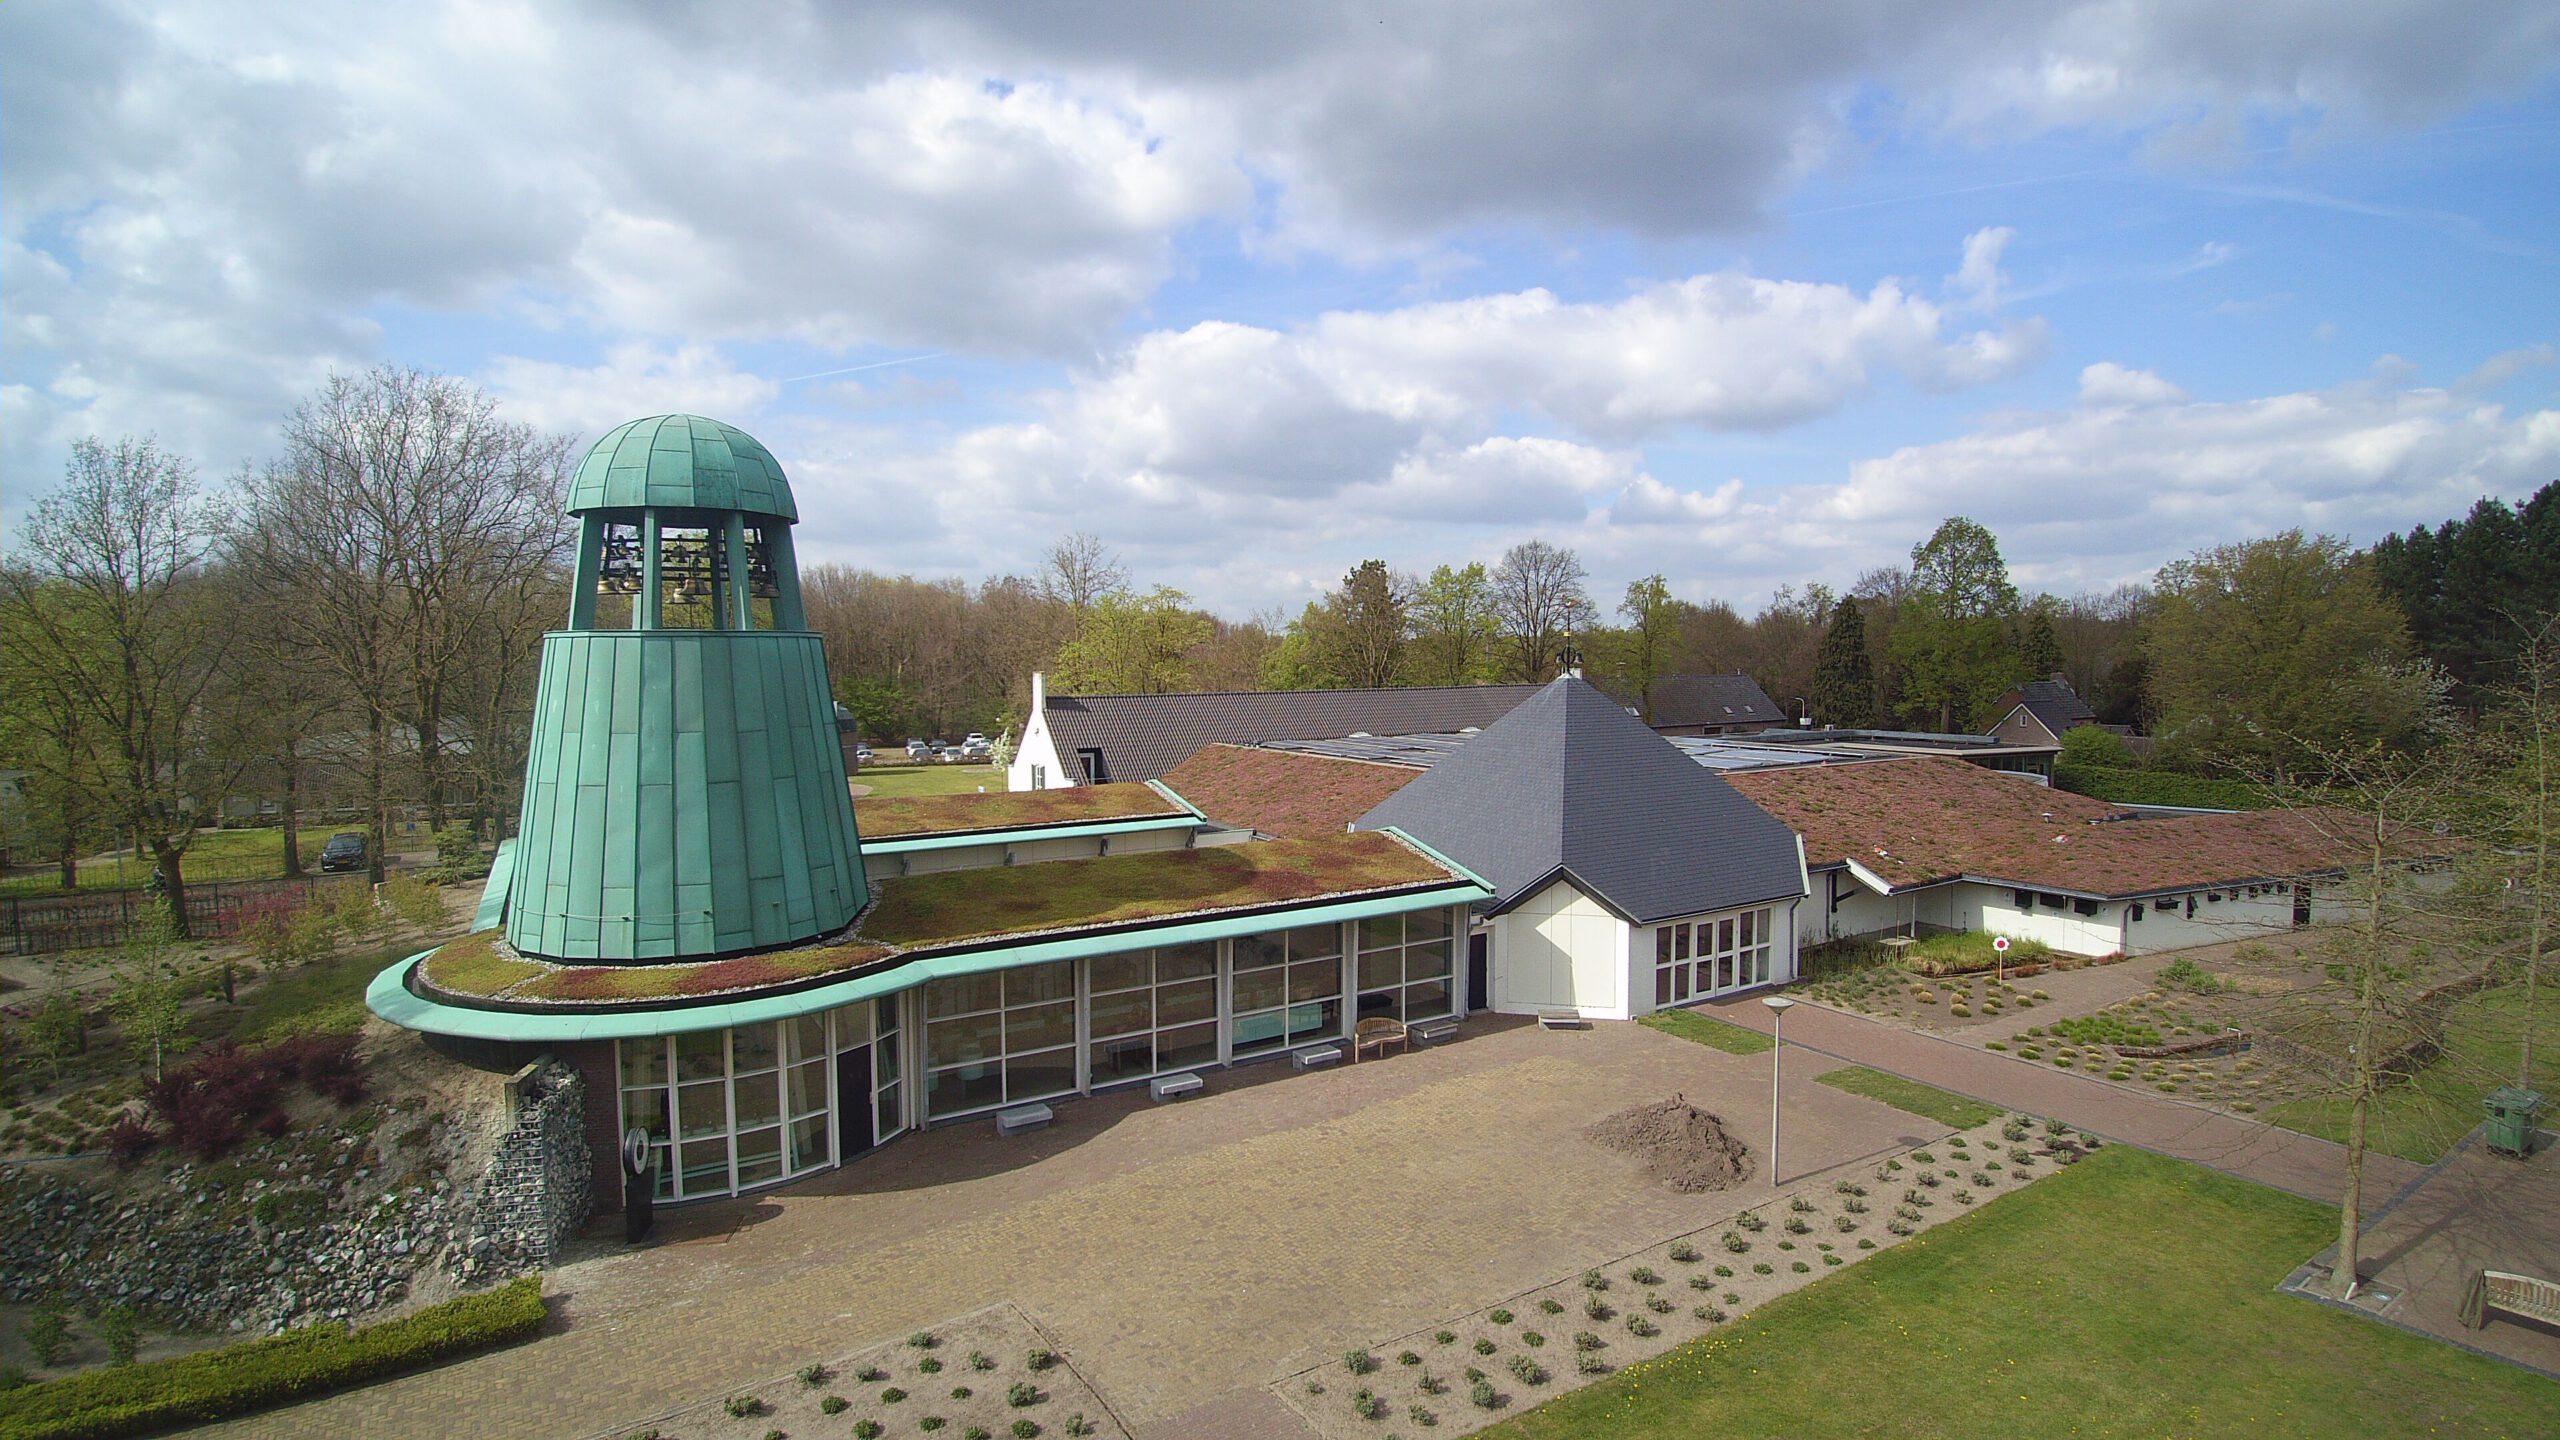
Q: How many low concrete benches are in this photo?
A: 5